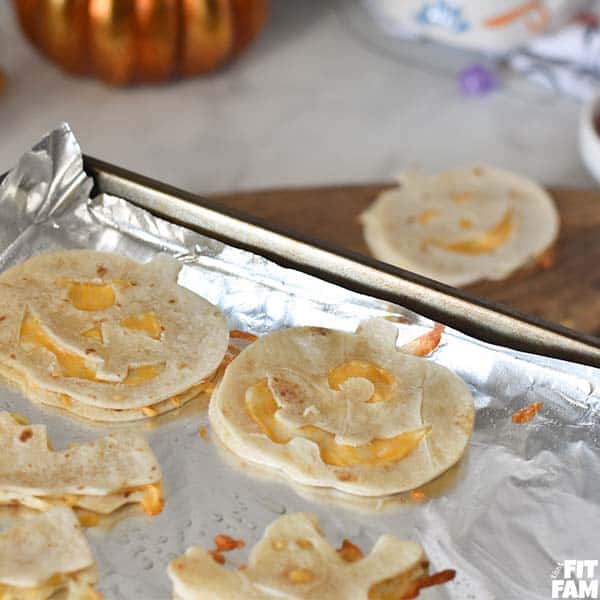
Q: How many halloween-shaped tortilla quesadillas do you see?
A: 6